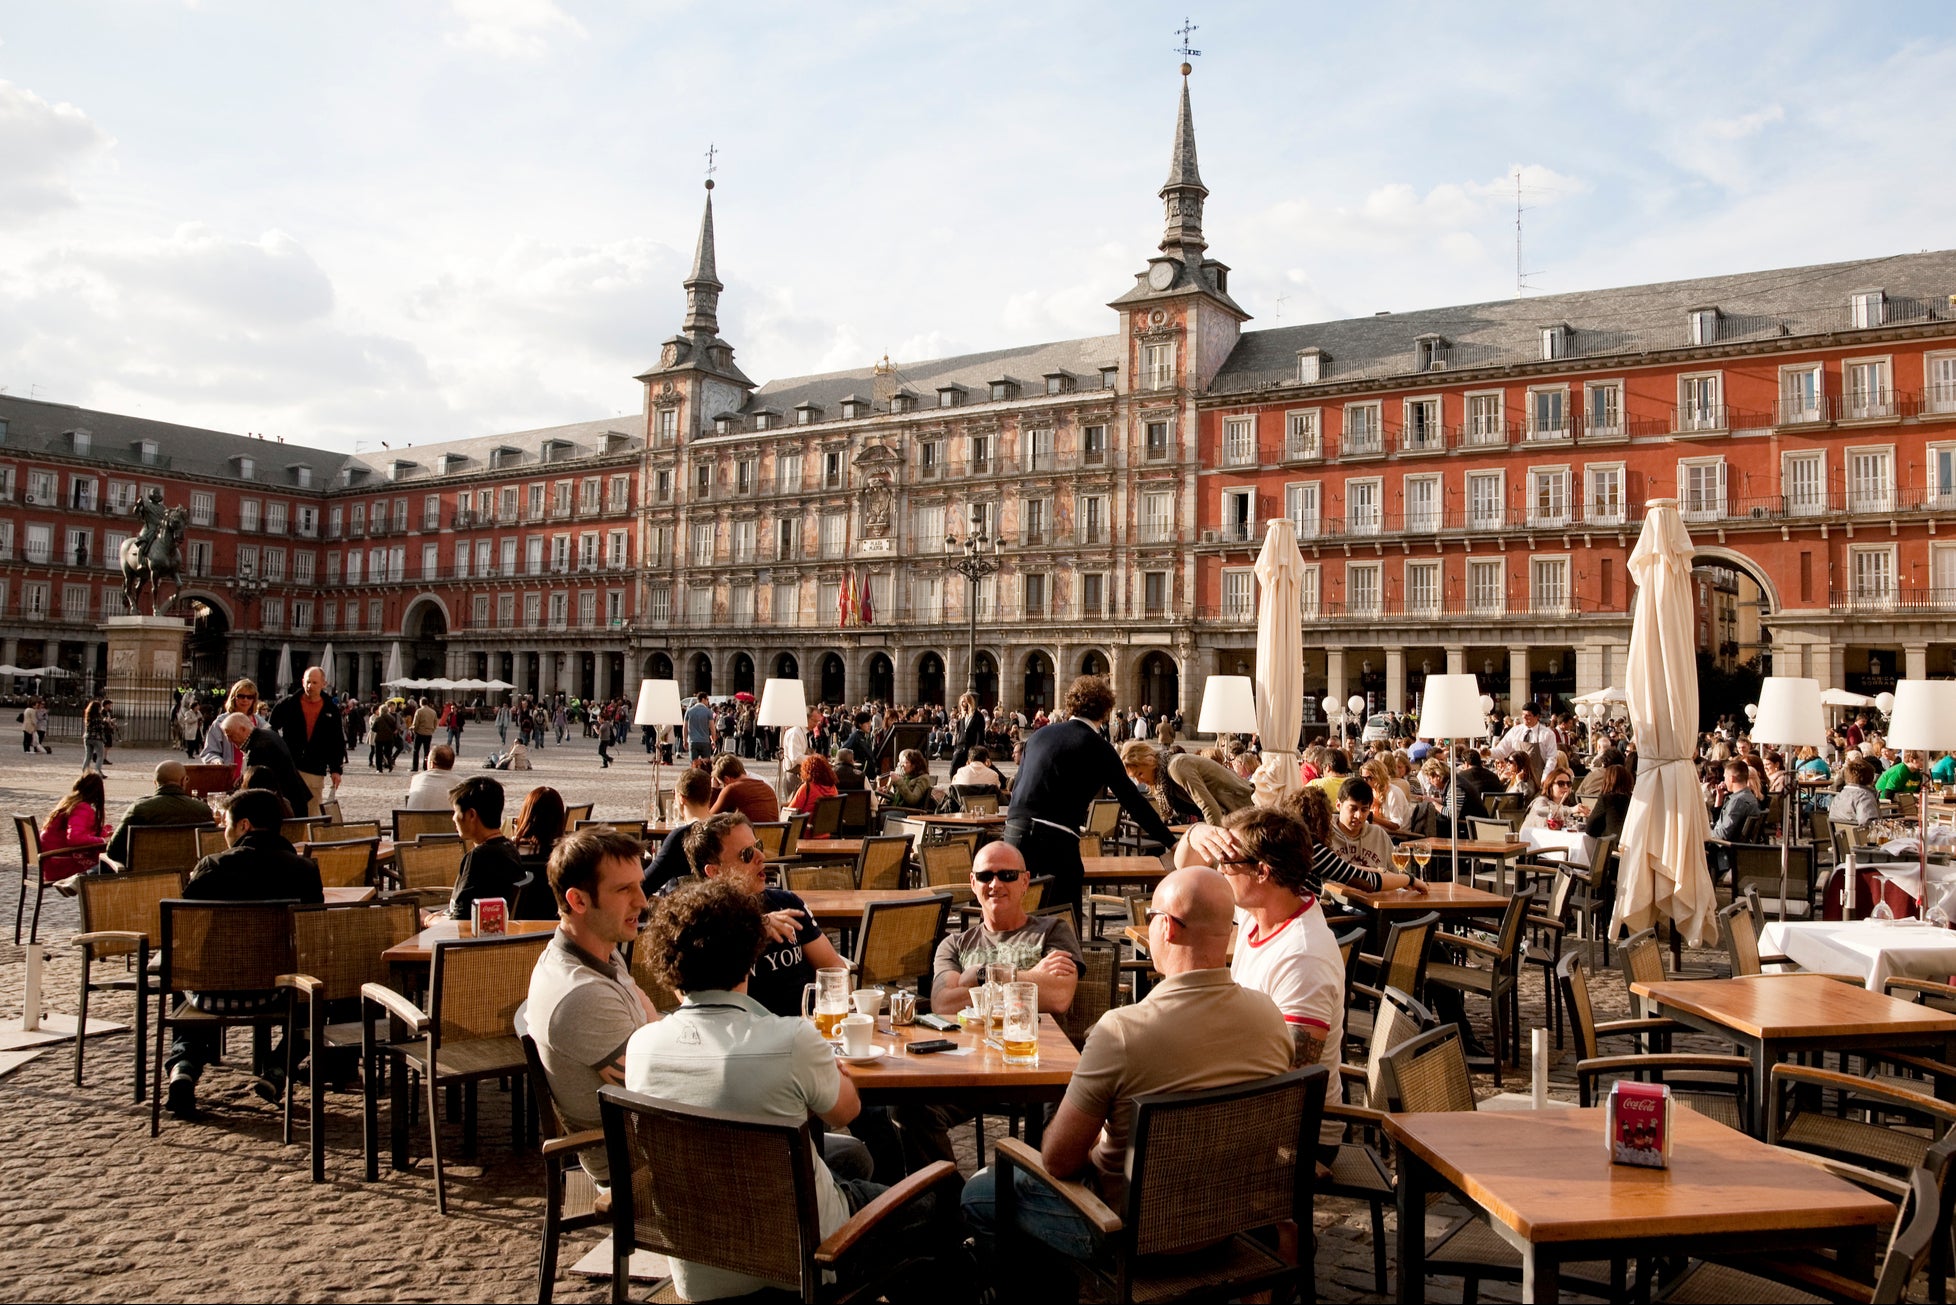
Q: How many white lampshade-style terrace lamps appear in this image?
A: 6